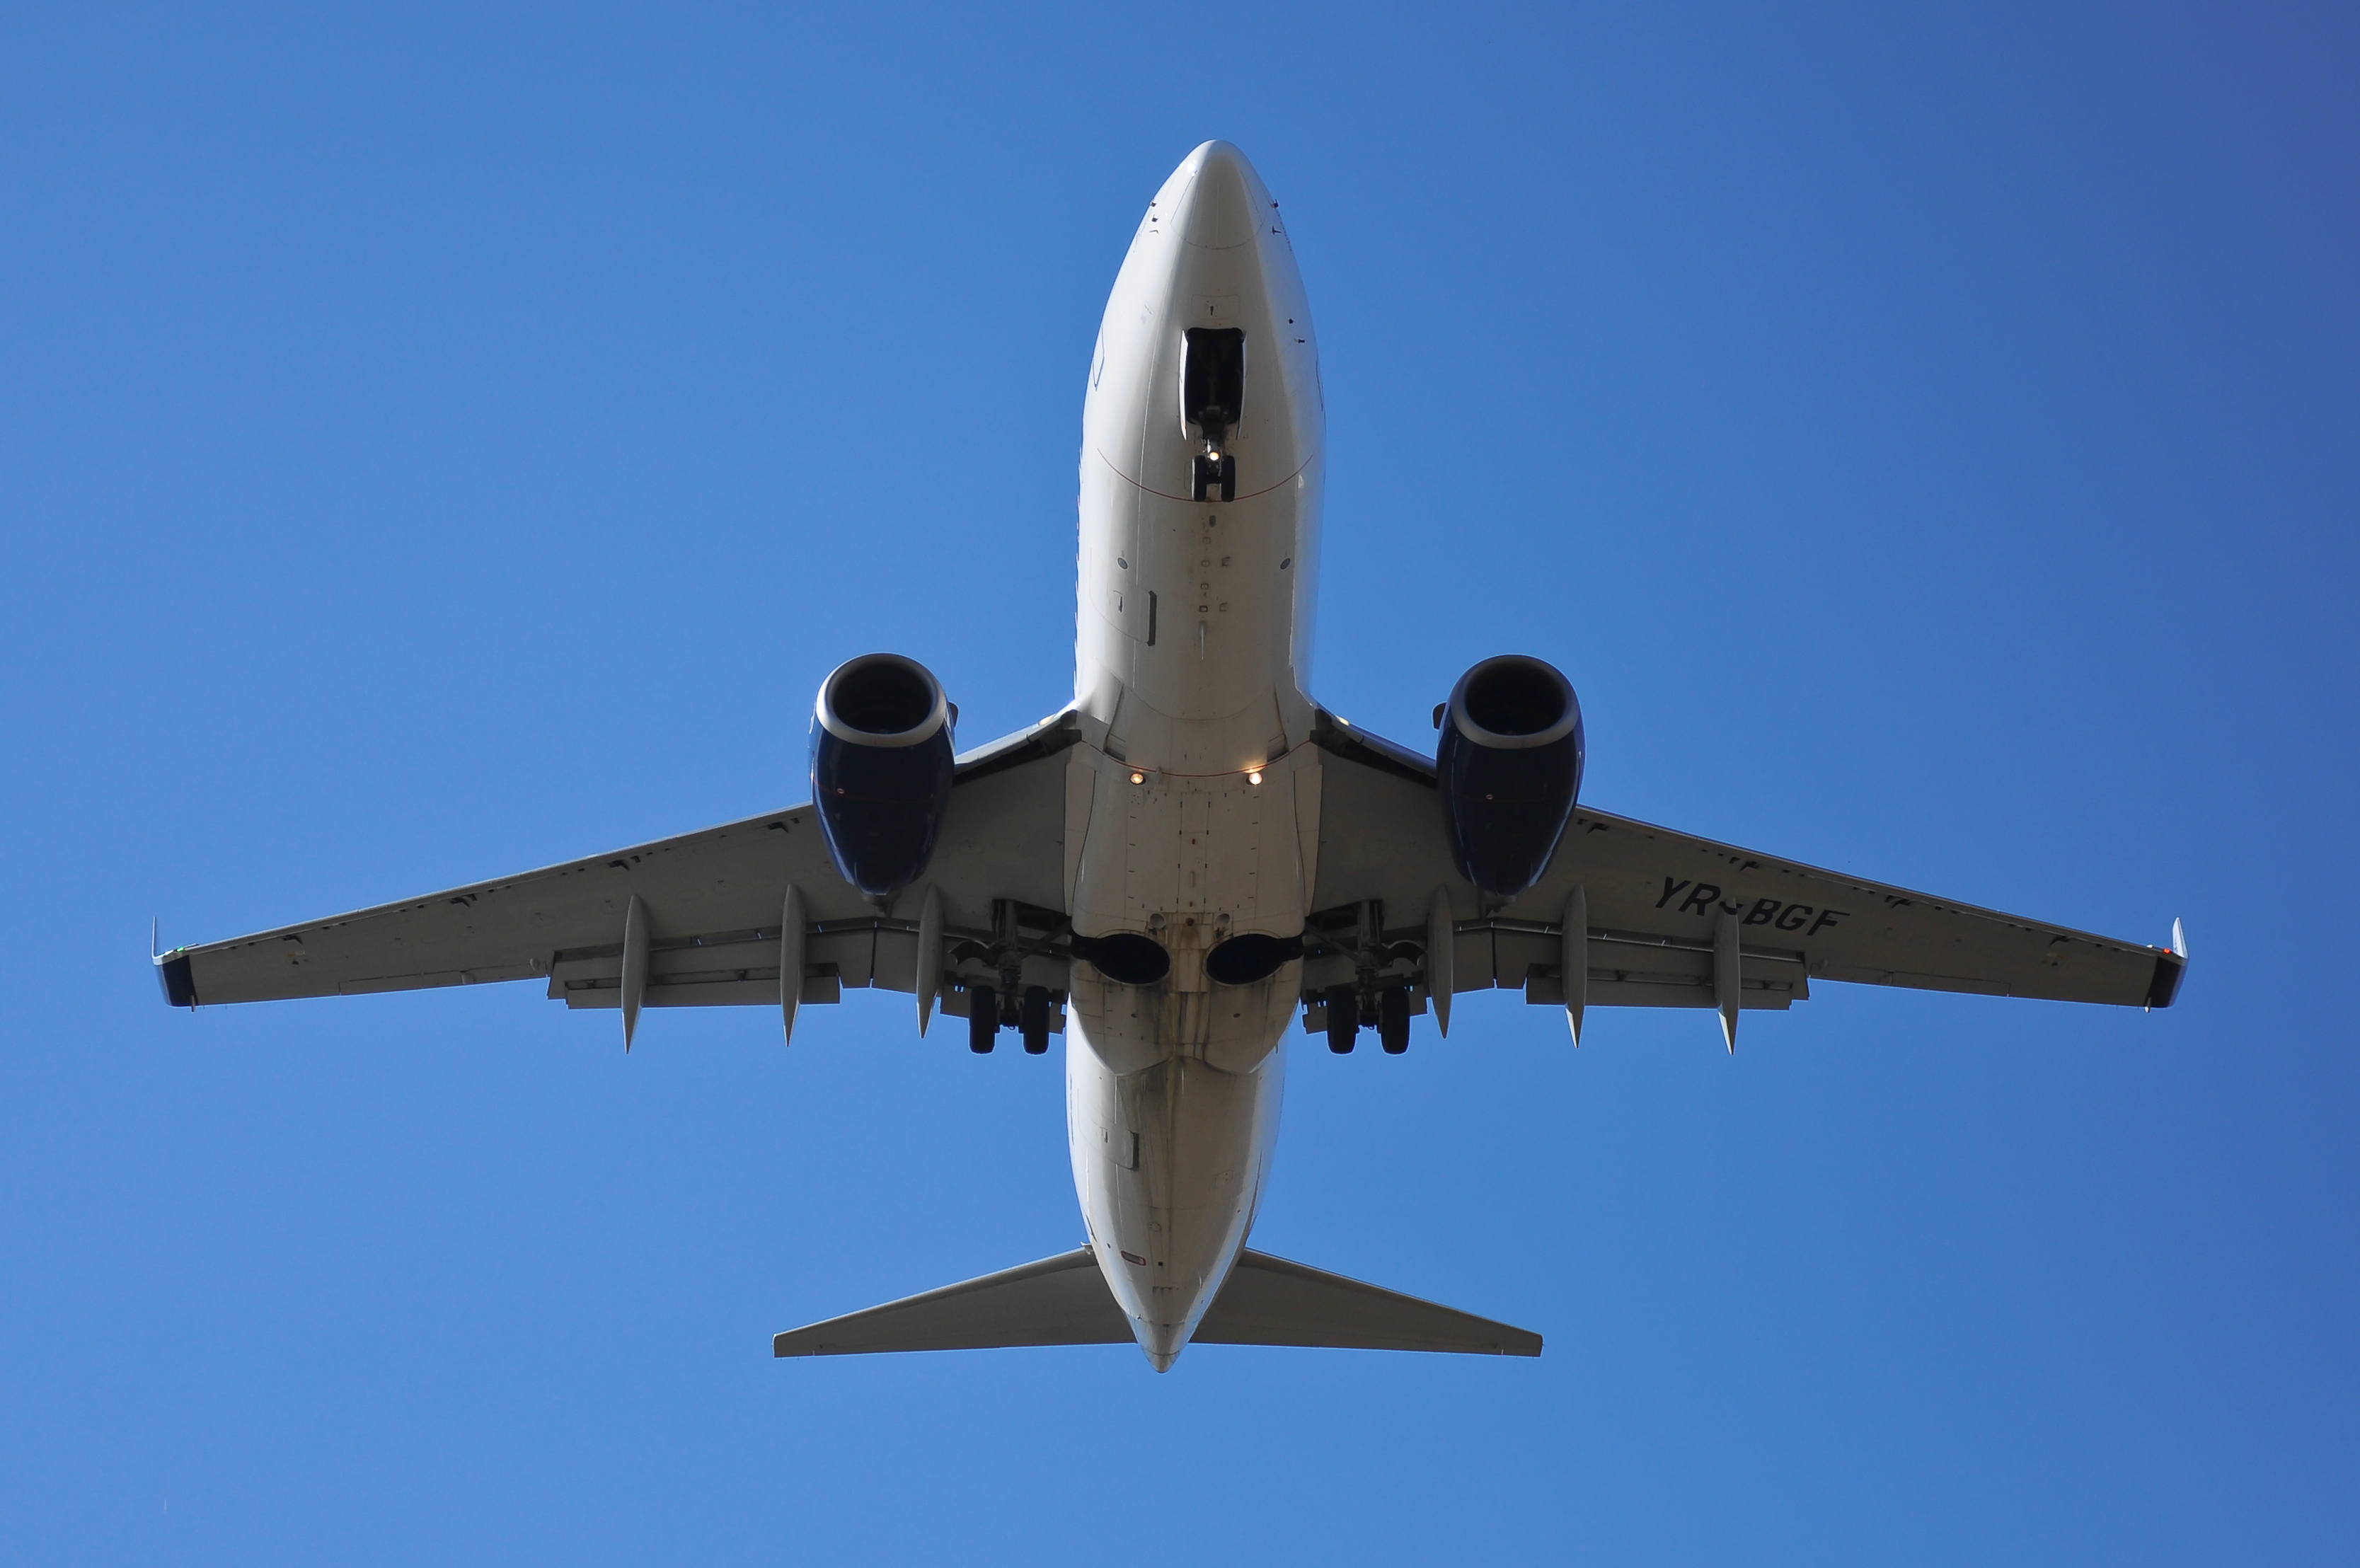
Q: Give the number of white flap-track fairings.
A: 6